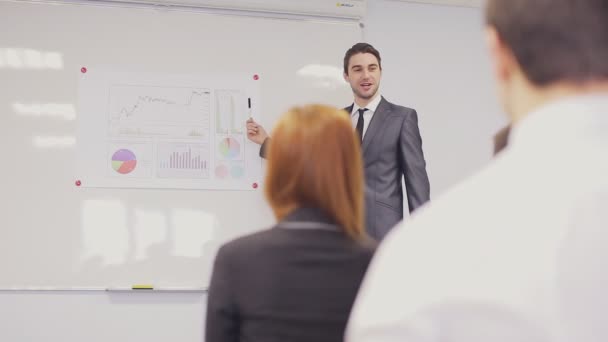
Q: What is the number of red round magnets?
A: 4